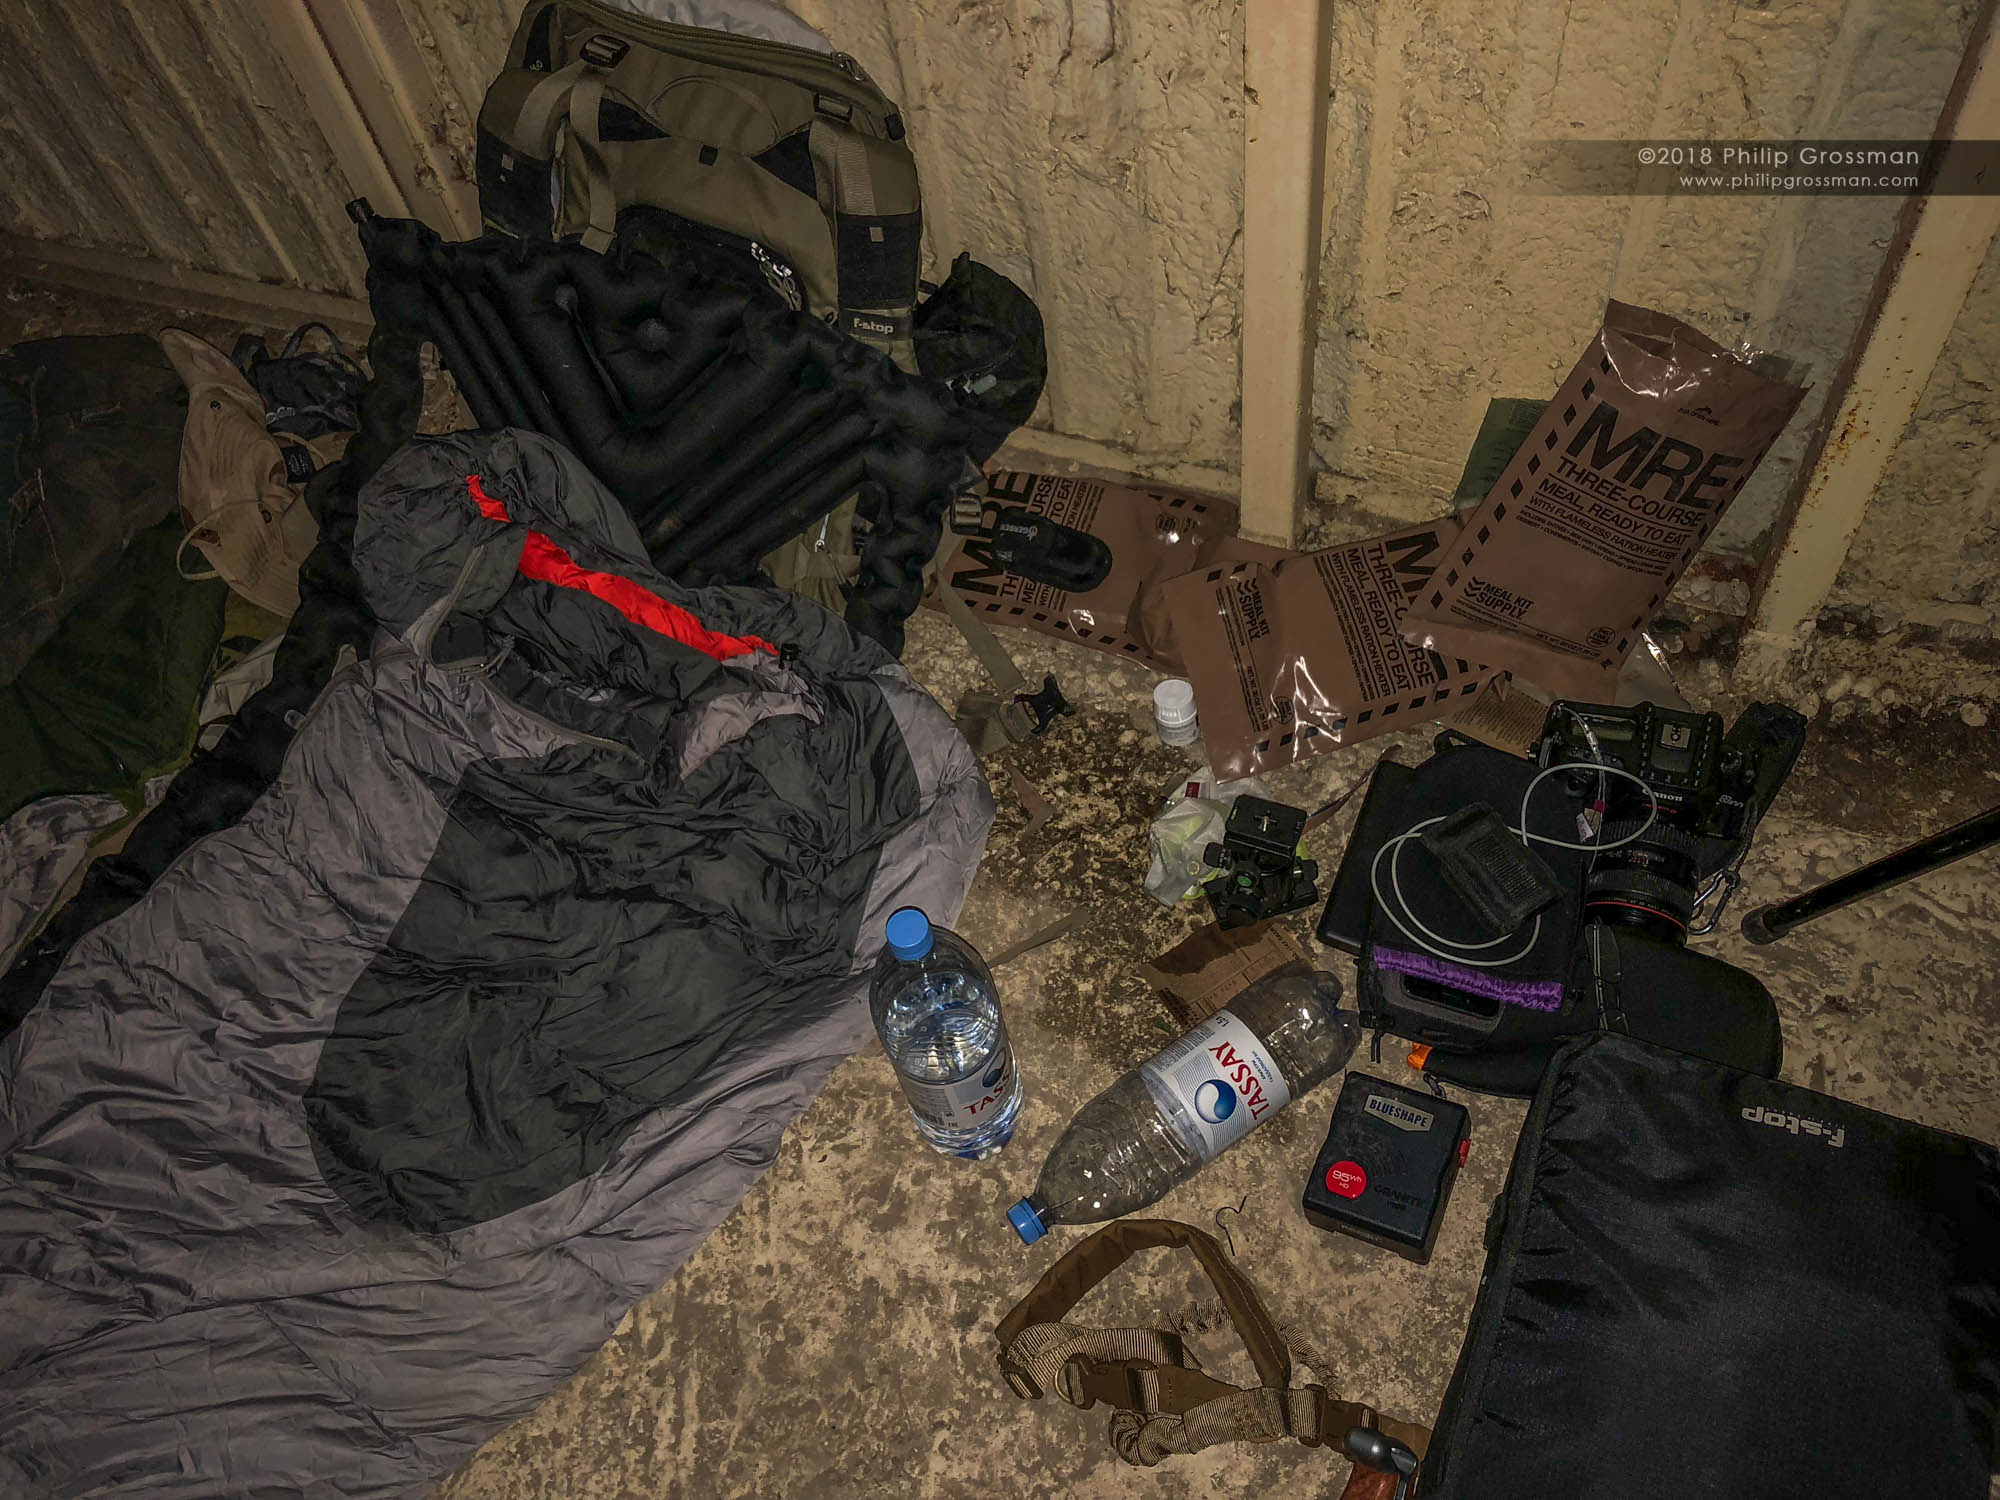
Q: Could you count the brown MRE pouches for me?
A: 3